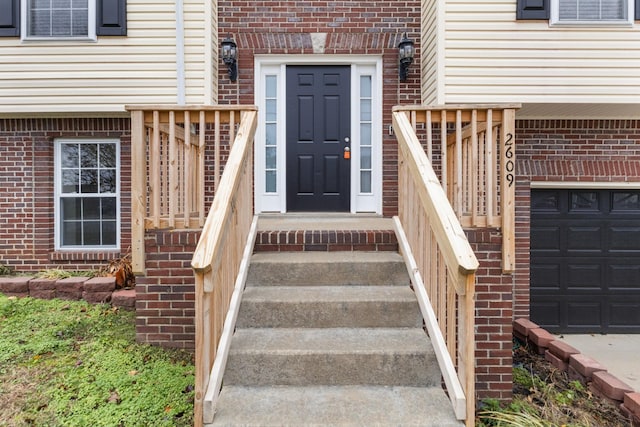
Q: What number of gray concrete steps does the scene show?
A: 4